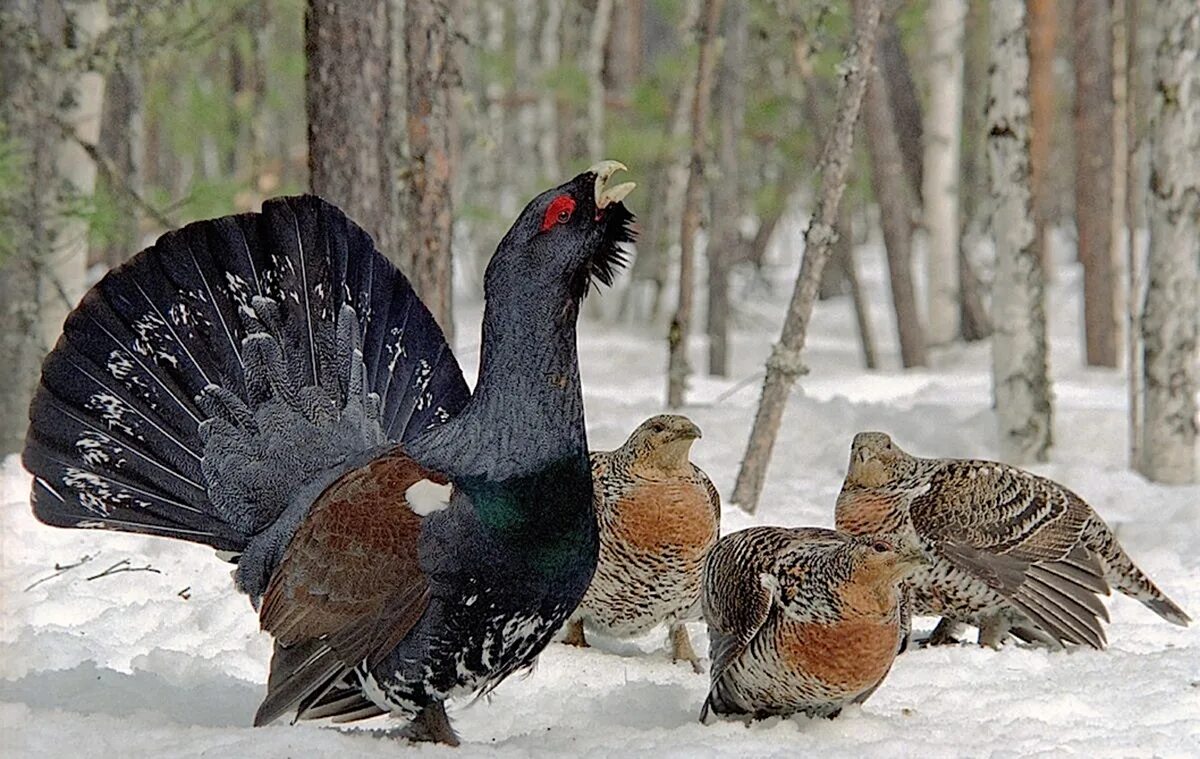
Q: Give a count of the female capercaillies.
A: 3